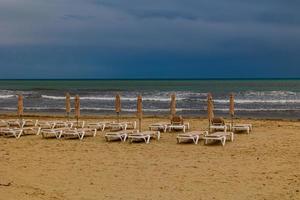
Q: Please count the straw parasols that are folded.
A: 8